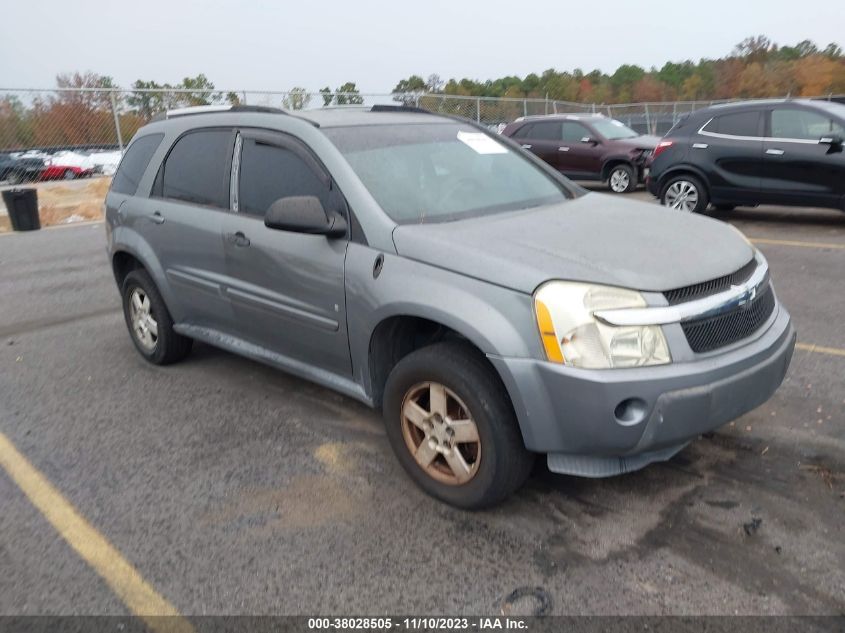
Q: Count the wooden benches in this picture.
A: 0